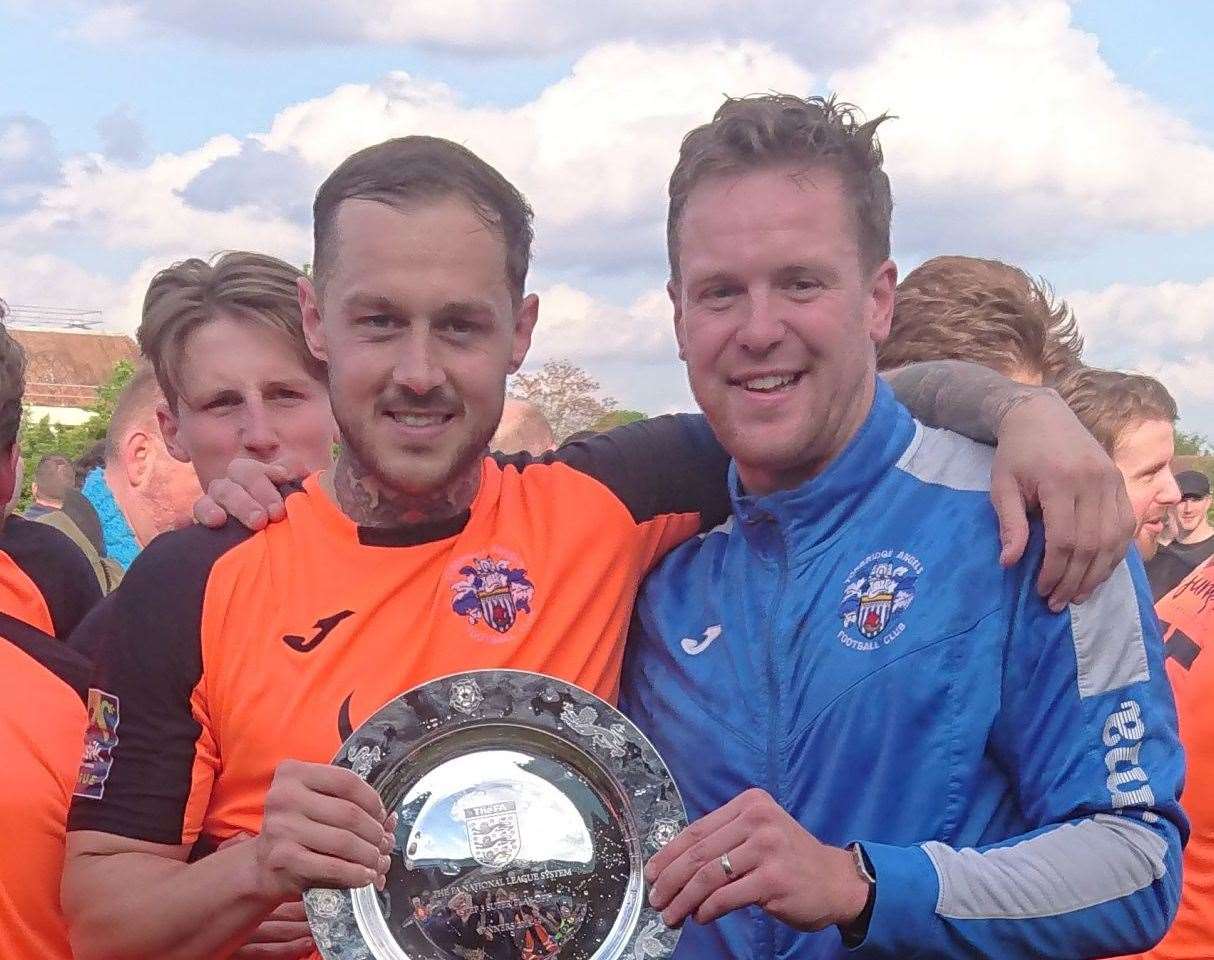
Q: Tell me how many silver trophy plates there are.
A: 1